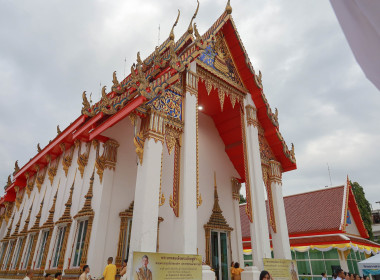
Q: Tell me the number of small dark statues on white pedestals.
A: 0